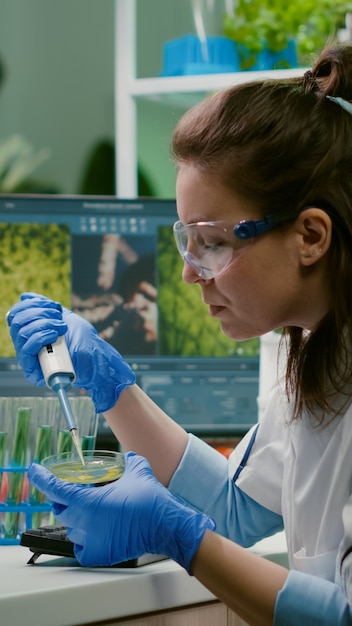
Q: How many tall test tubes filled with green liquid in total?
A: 5